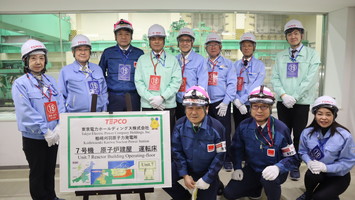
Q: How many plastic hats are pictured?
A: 11